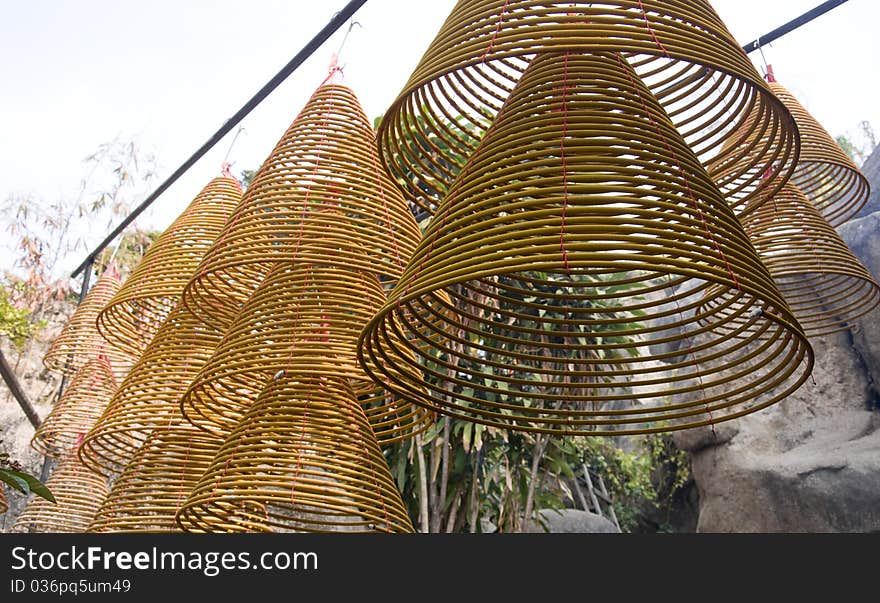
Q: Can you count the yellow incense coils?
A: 13